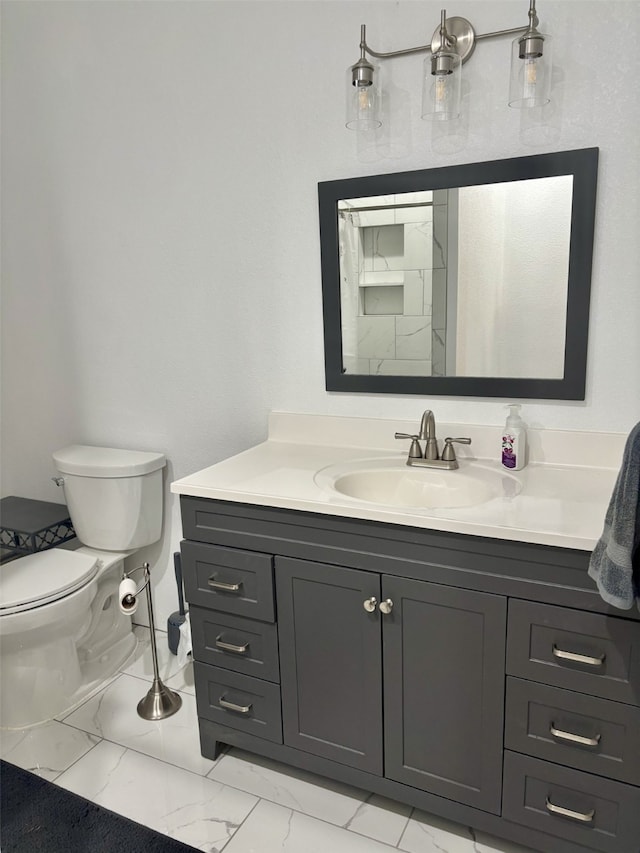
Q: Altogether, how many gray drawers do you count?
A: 6